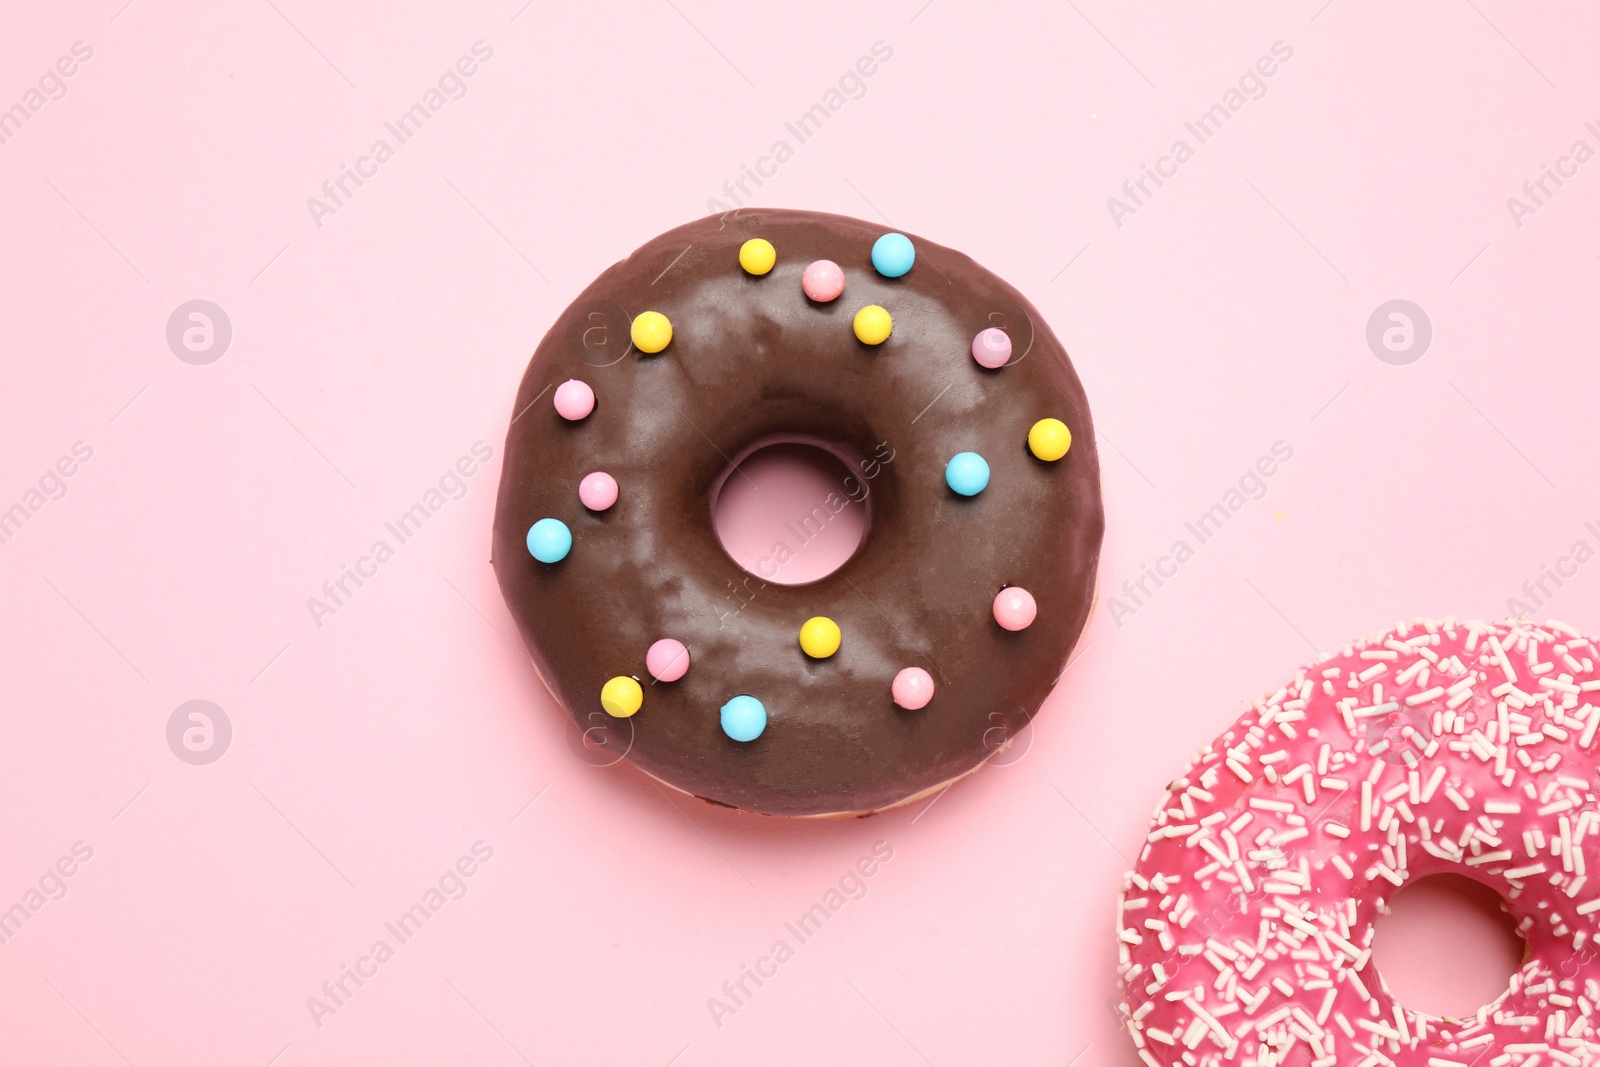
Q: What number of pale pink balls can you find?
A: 7